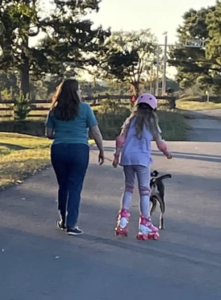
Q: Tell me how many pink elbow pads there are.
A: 2